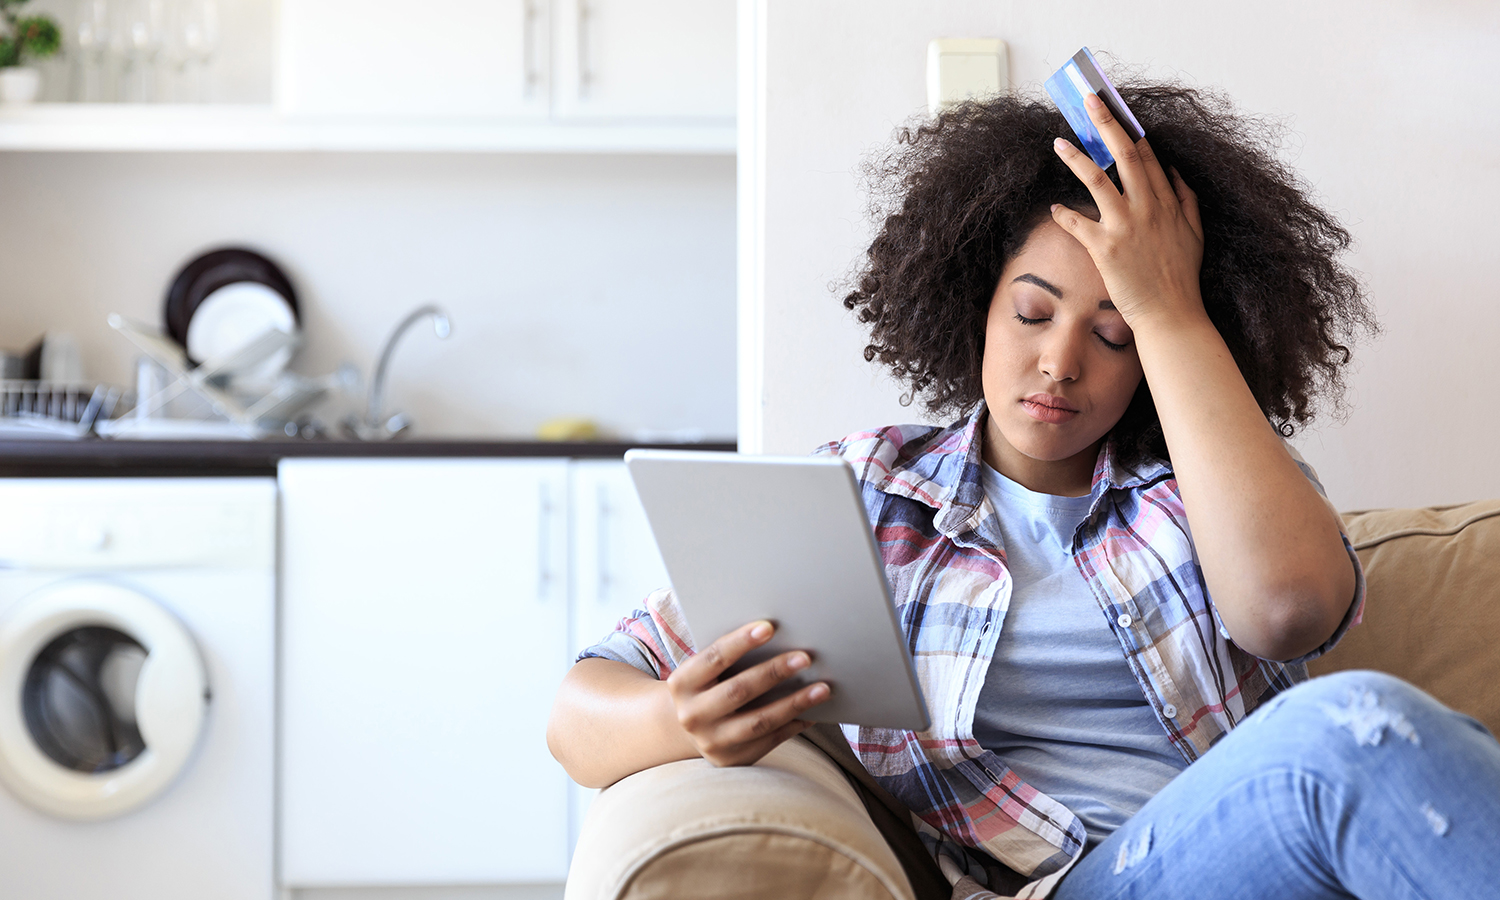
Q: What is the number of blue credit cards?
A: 1